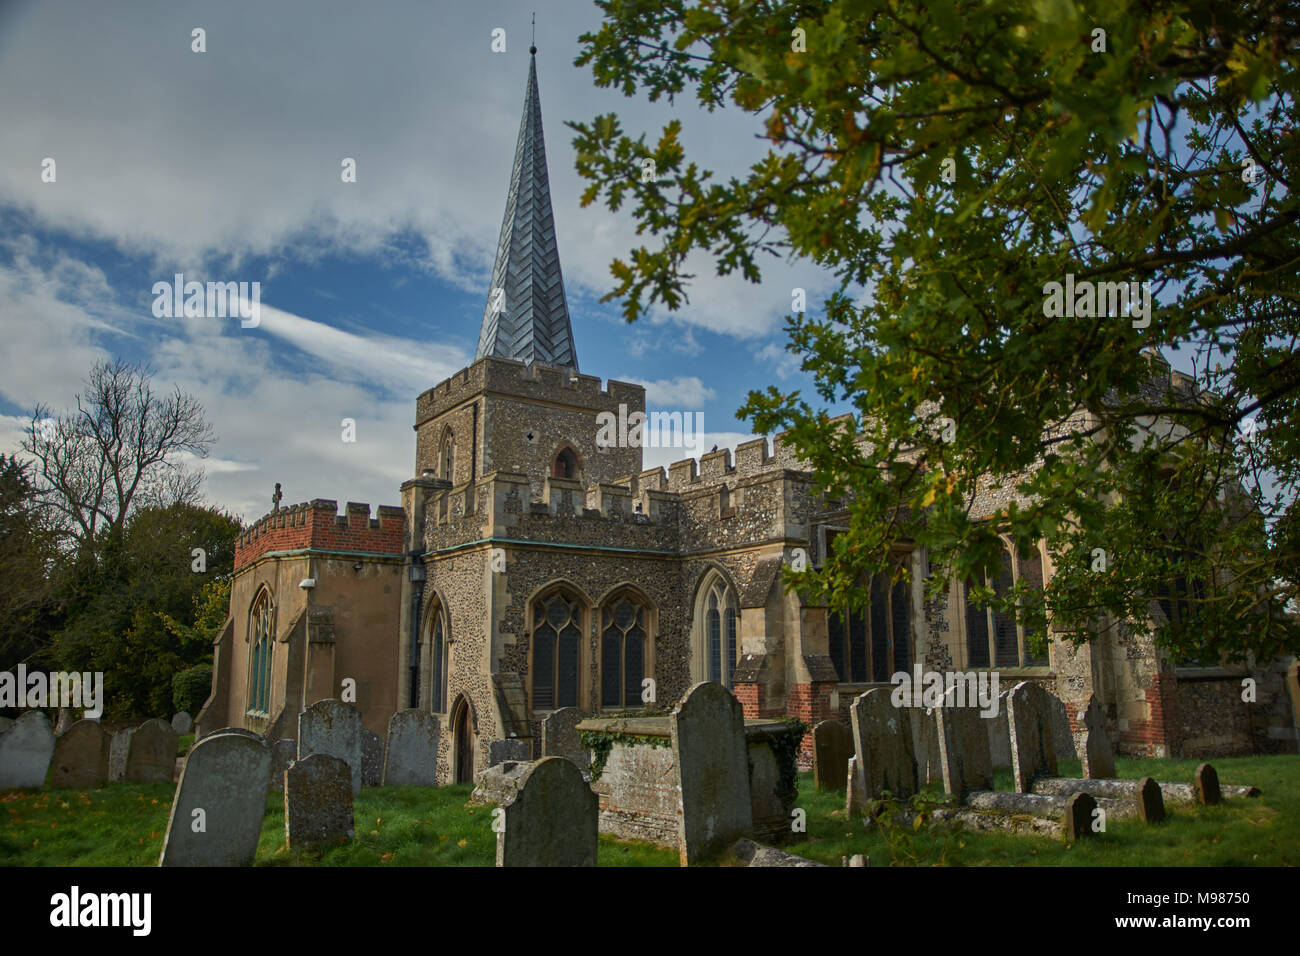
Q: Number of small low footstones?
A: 3